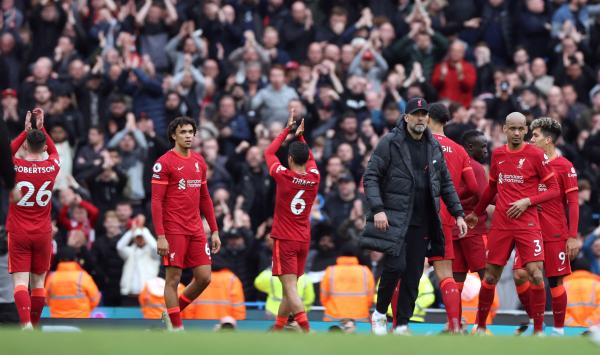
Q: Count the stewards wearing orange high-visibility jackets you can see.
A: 6